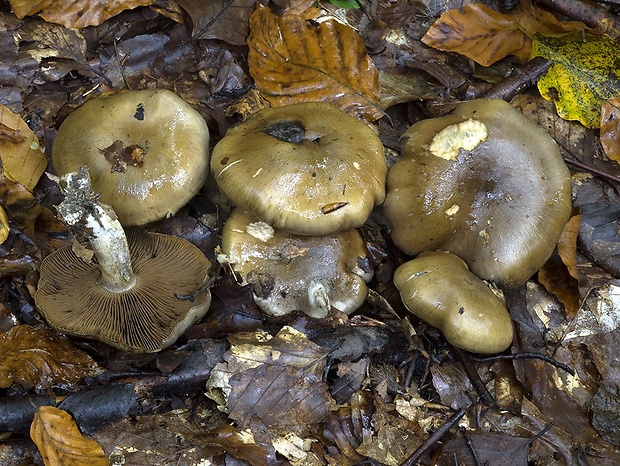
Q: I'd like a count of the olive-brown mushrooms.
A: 6